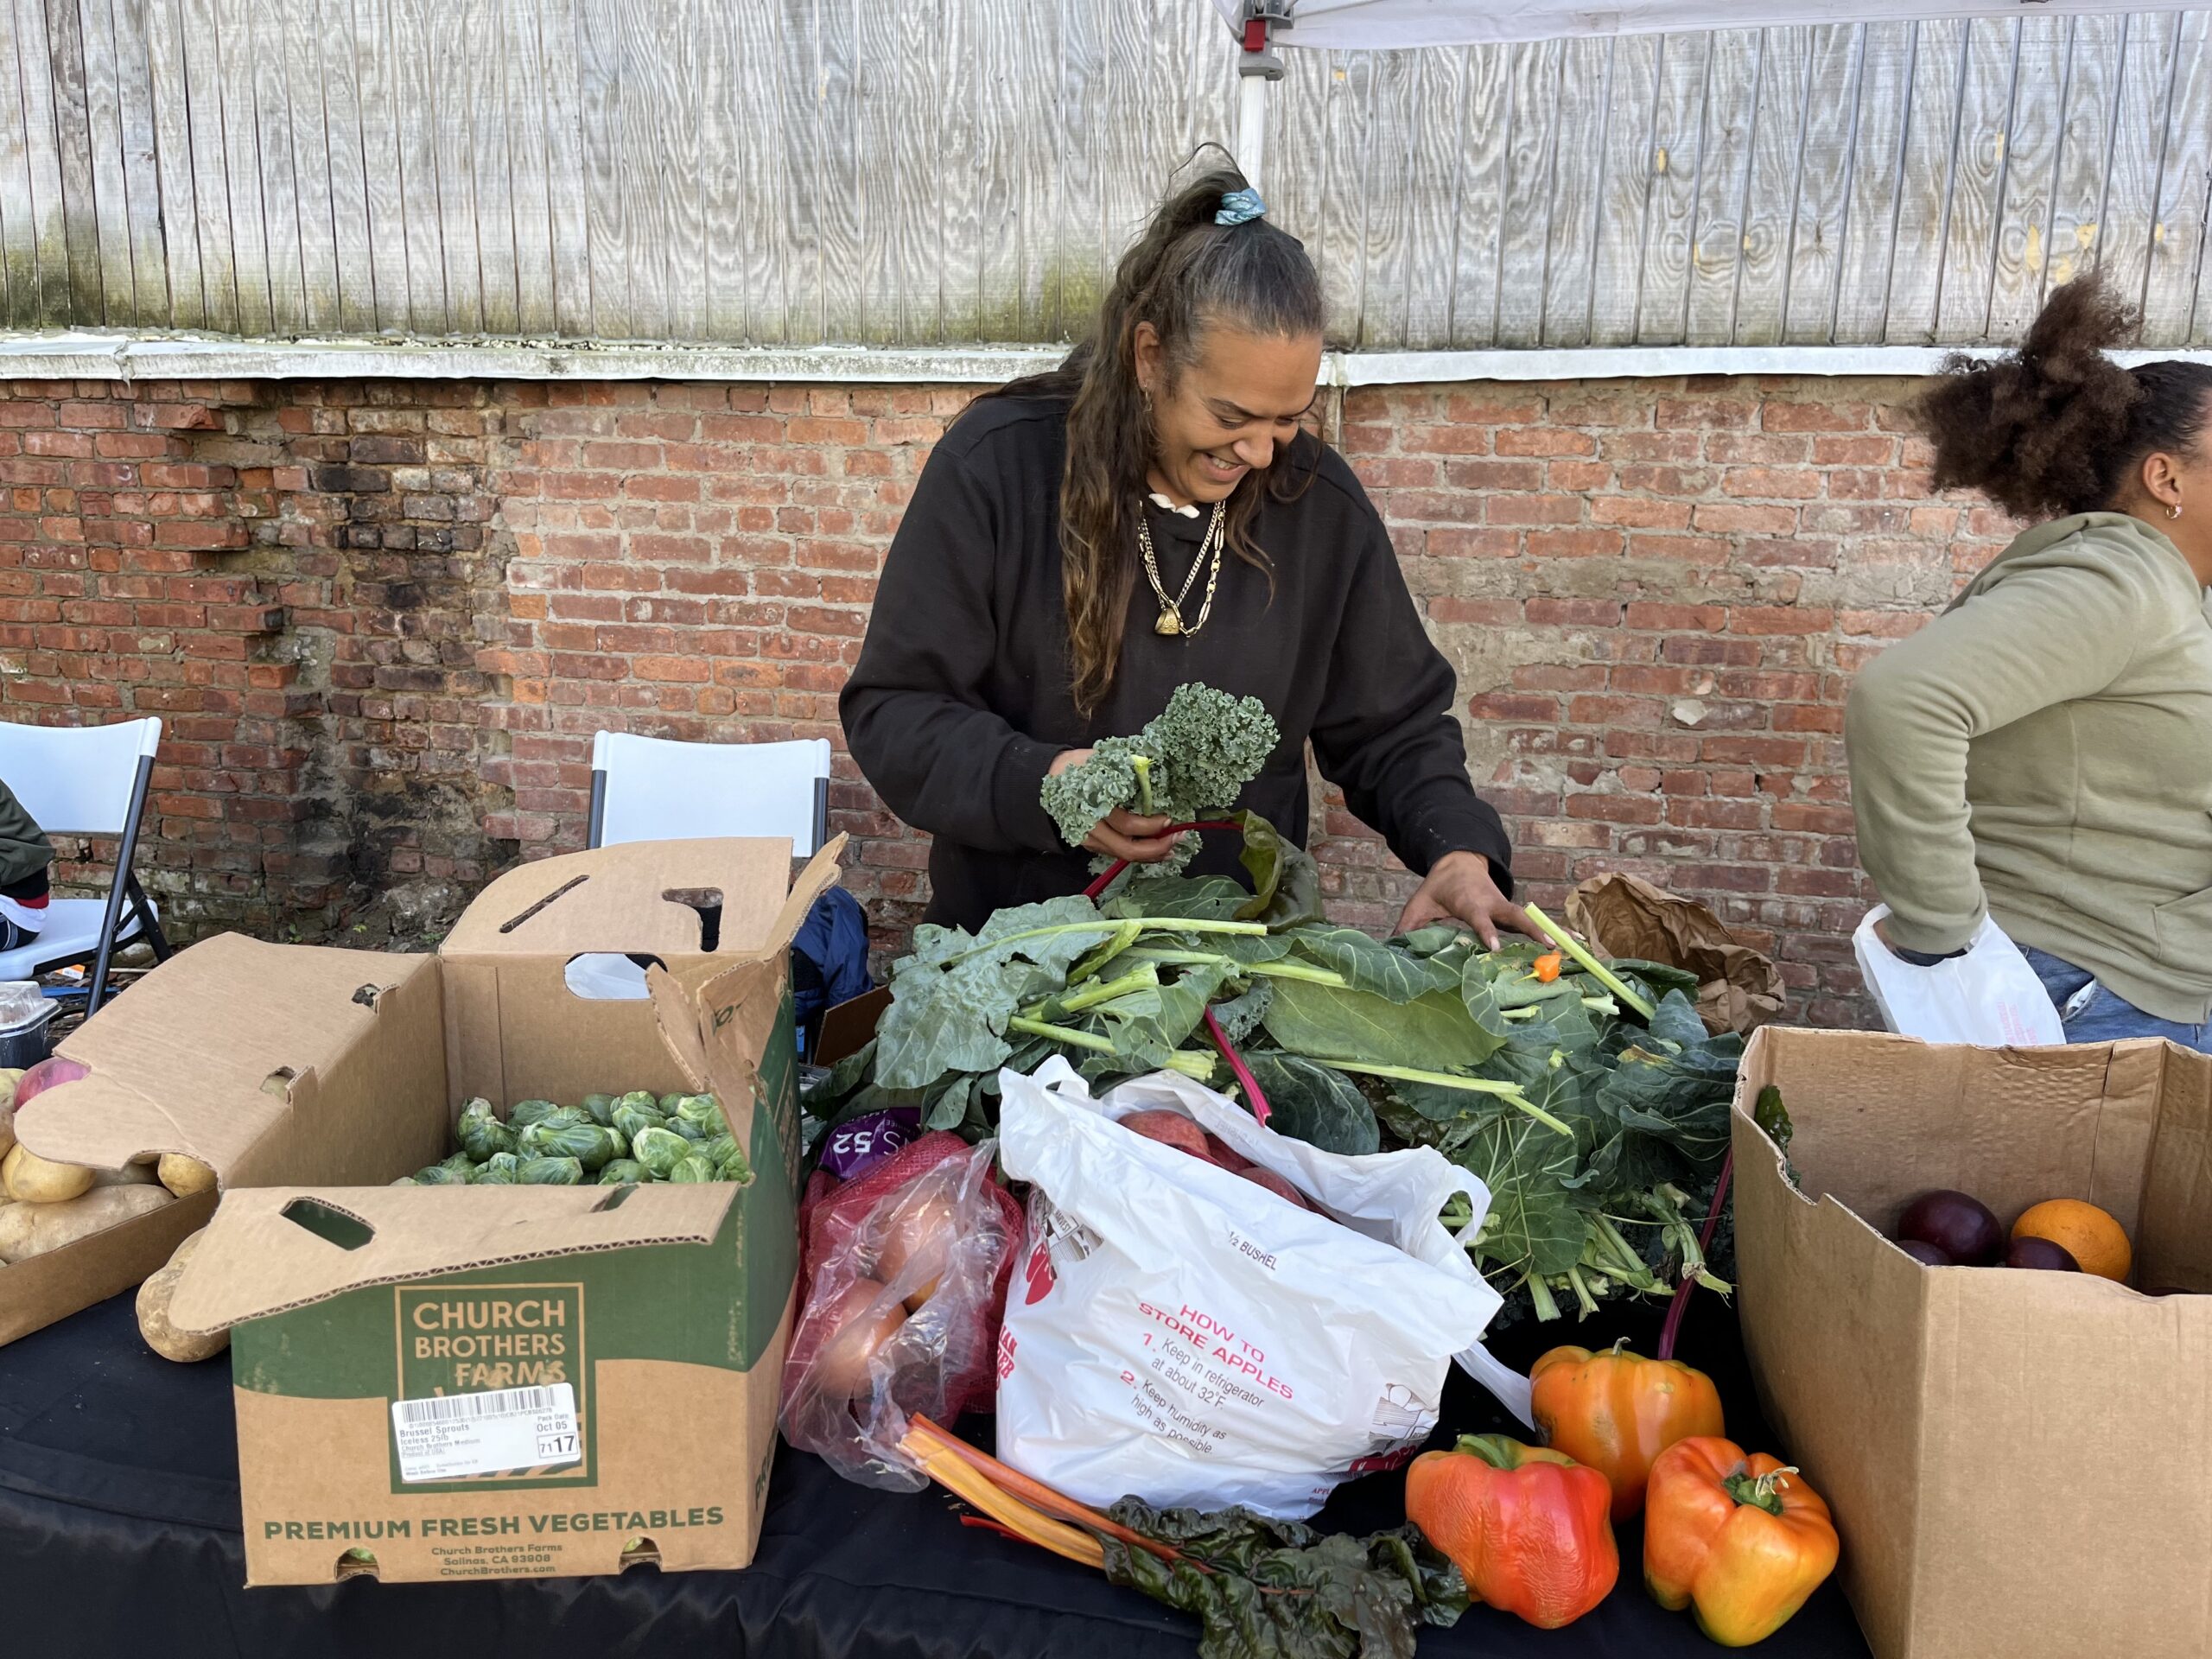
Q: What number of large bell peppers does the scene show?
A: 3